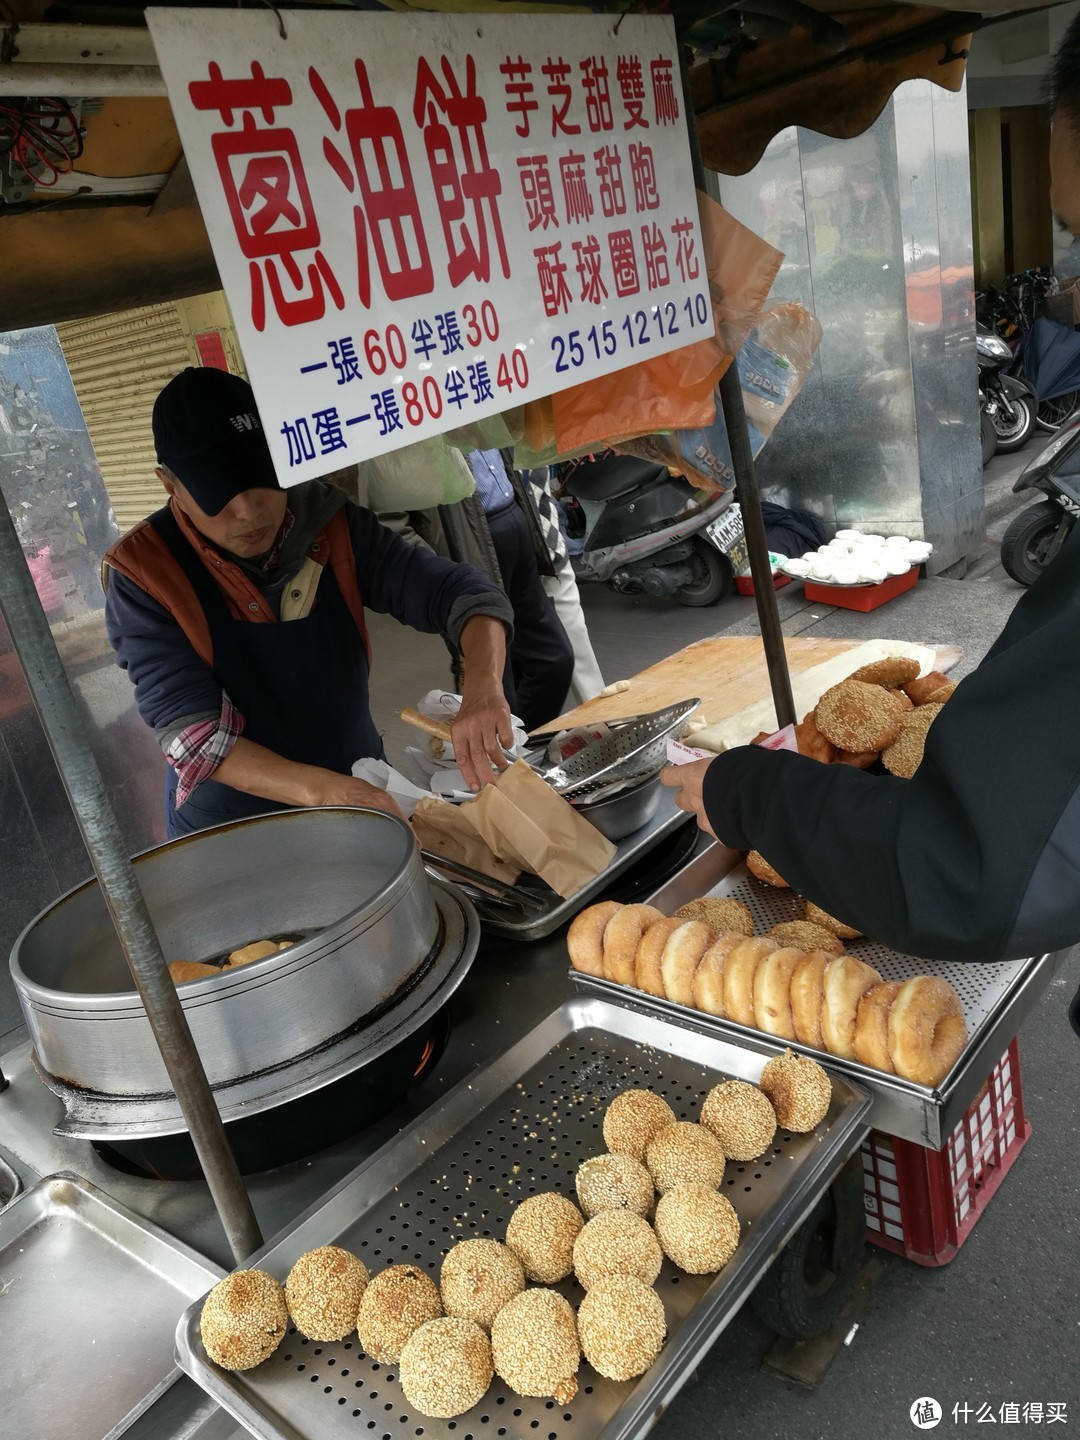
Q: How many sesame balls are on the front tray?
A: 15